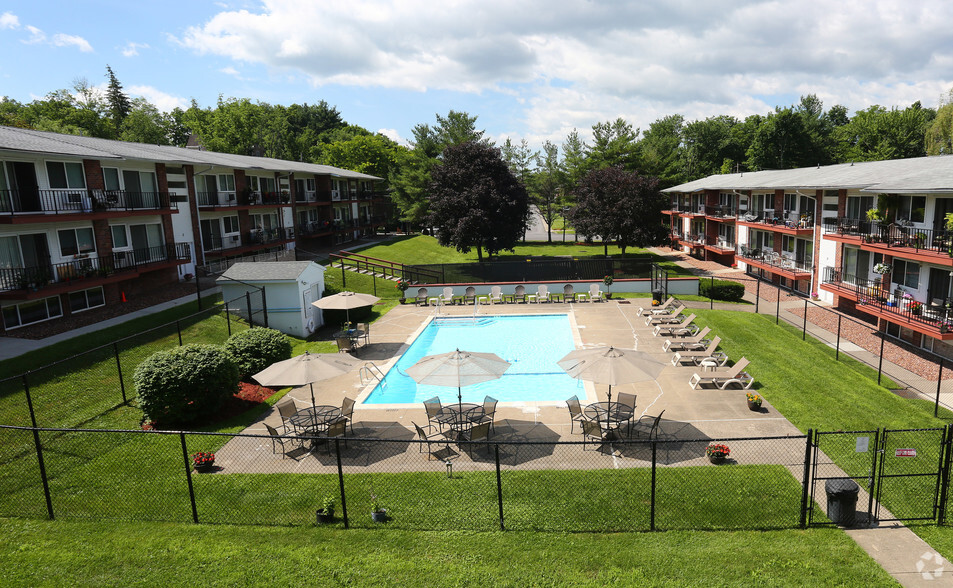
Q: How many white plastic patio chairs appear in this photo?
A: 4